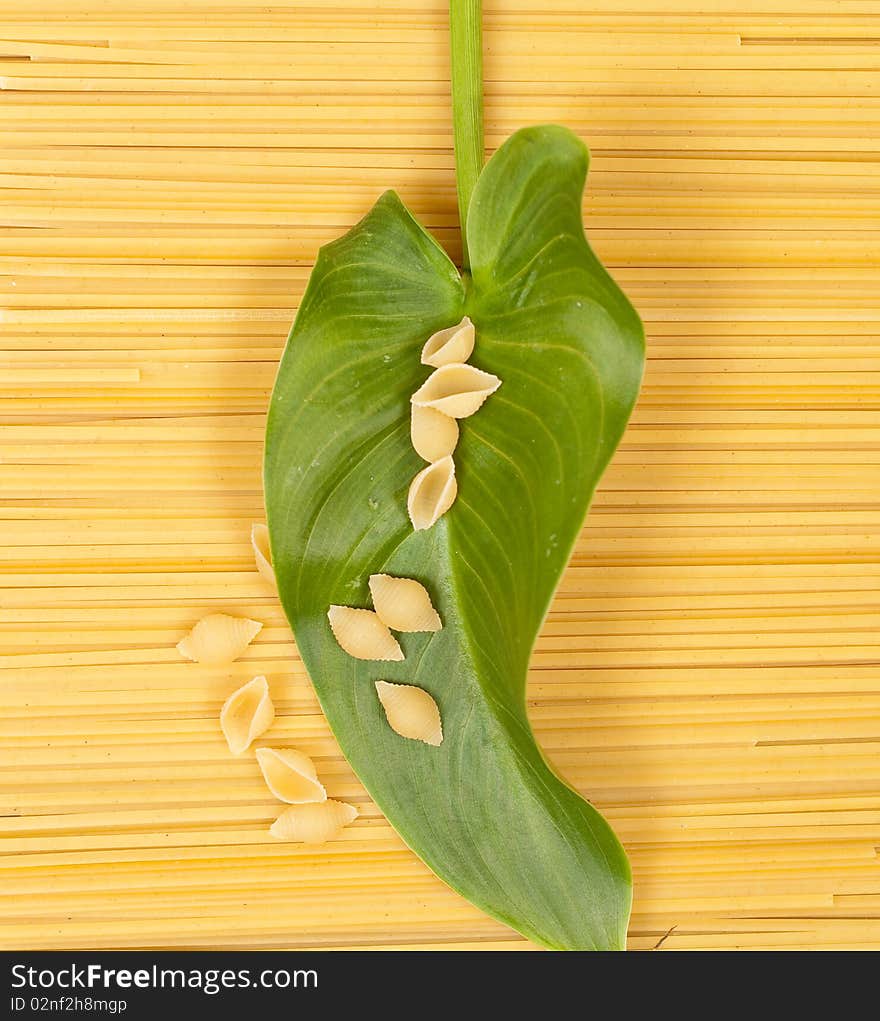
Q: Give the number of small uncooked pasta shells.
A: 12